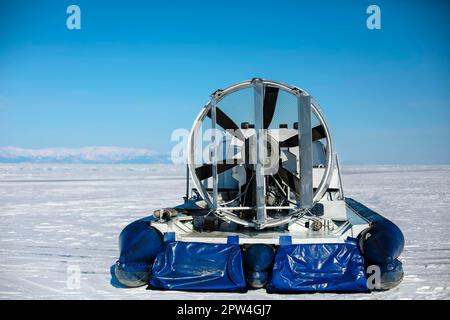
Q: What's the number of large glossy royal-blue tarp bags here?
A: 2